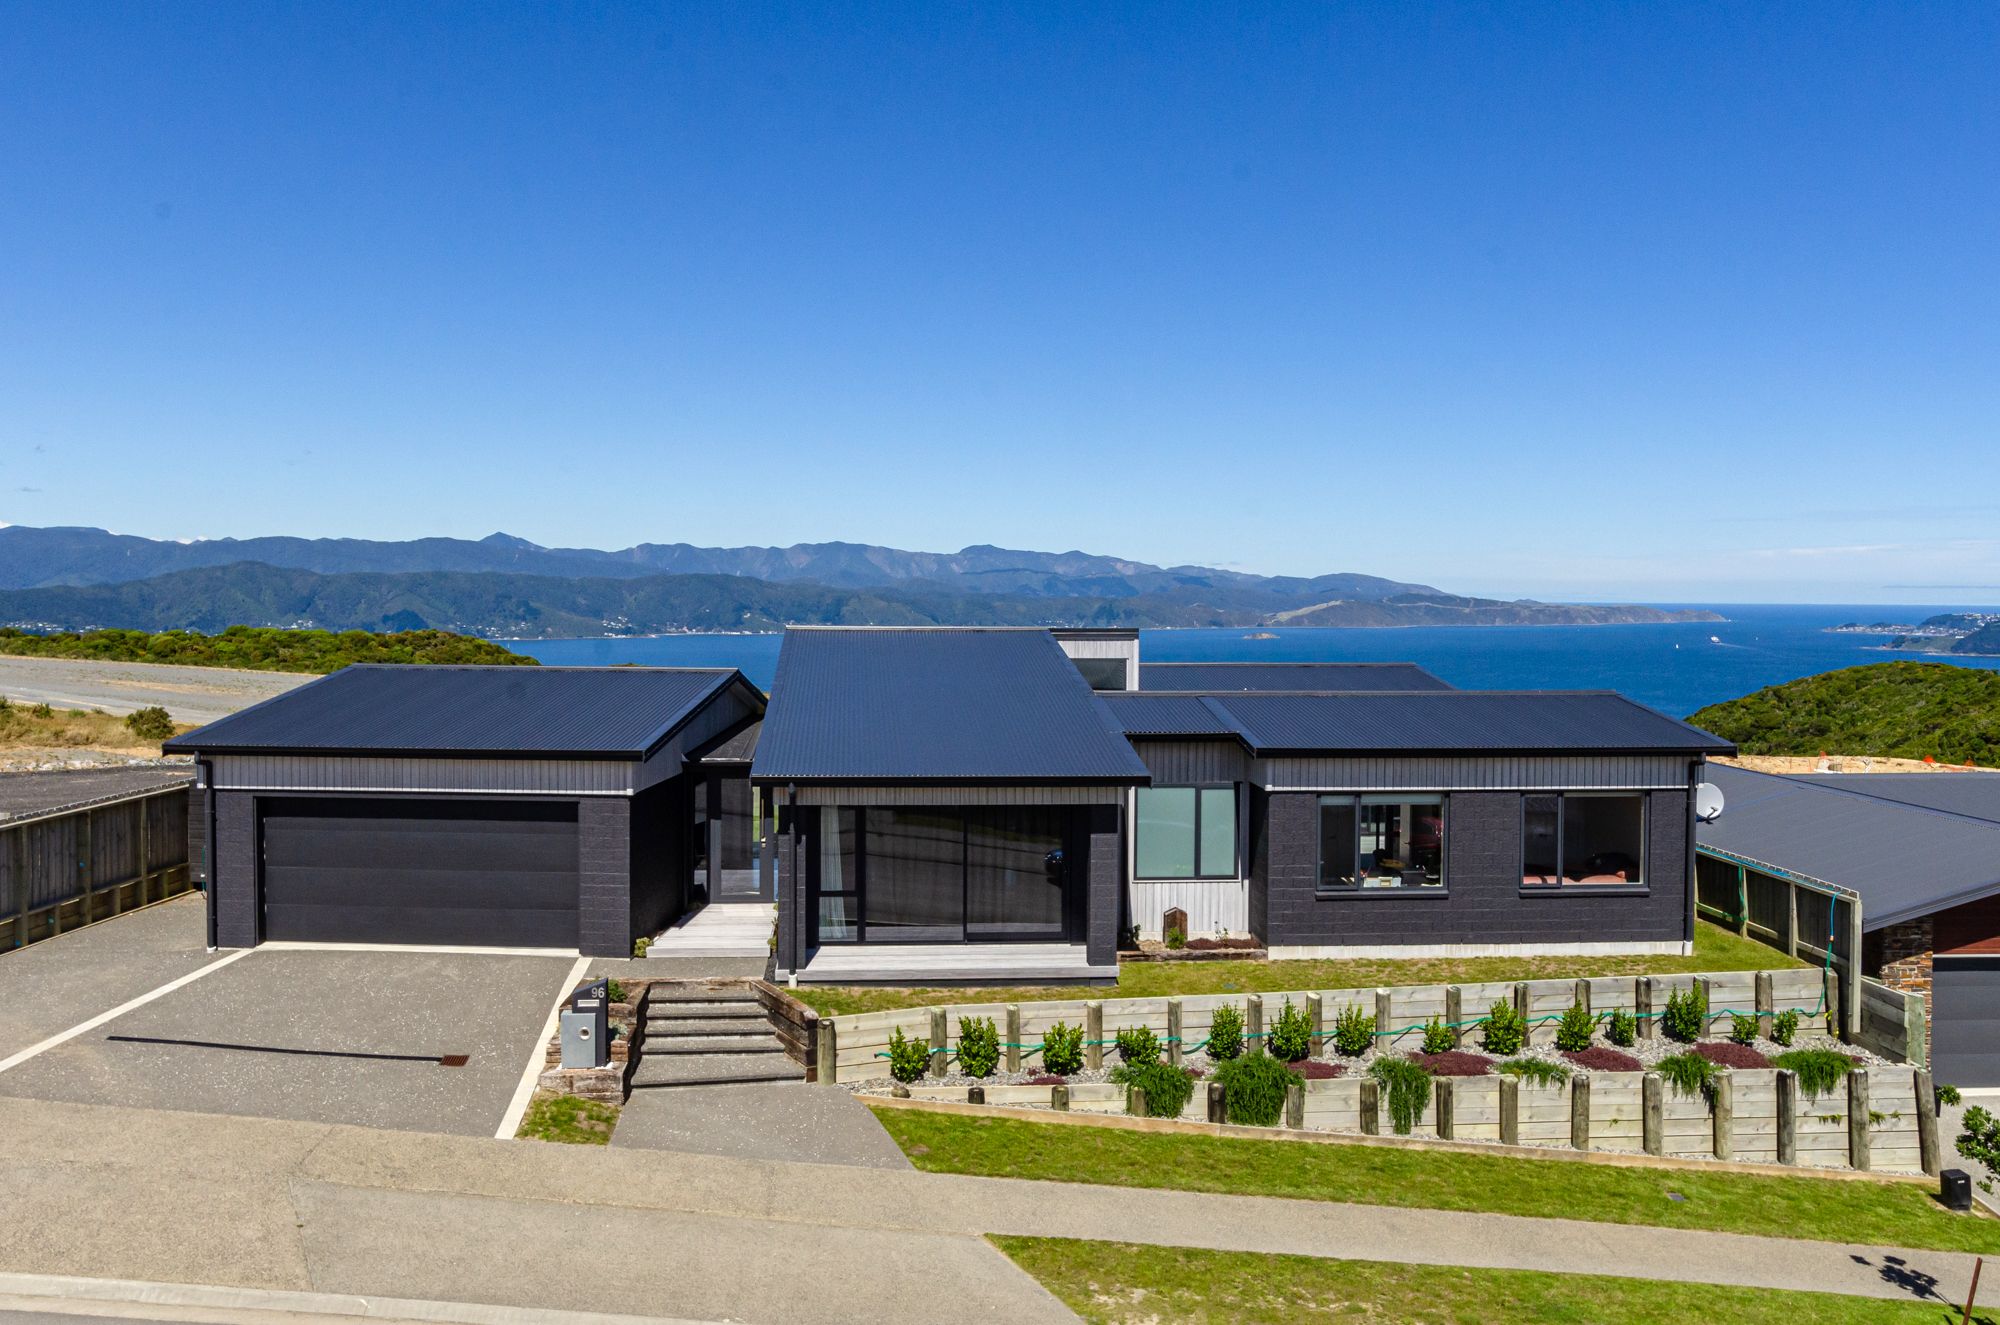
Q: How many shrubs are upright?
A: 14